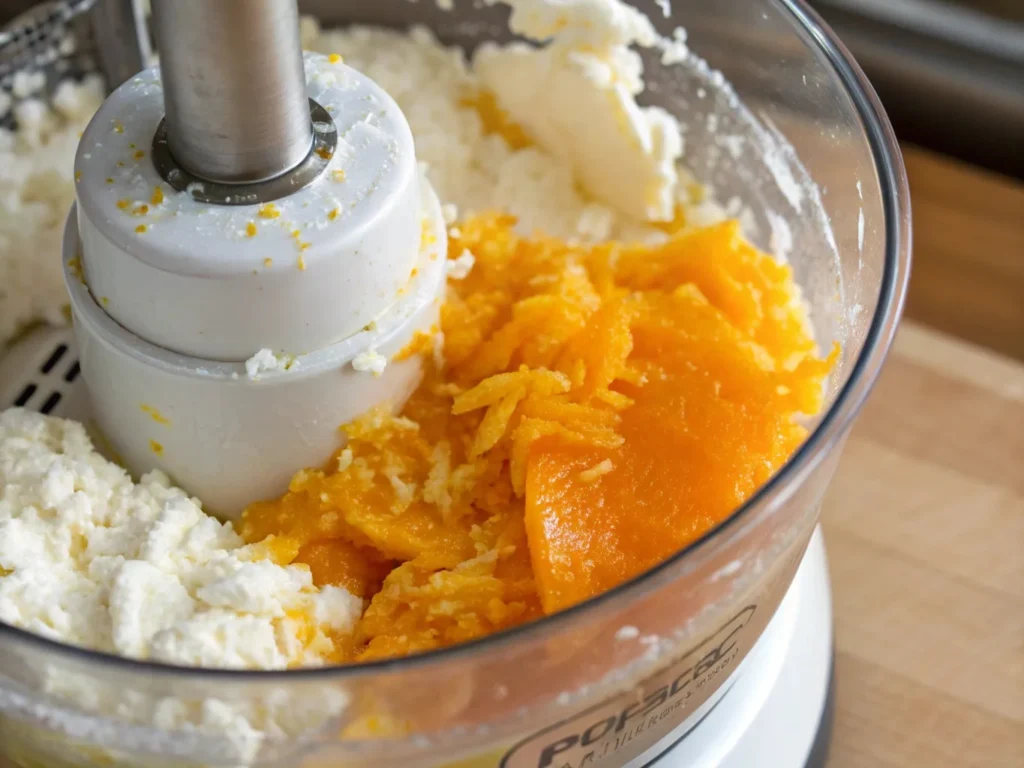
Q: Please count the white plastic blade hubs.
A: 1